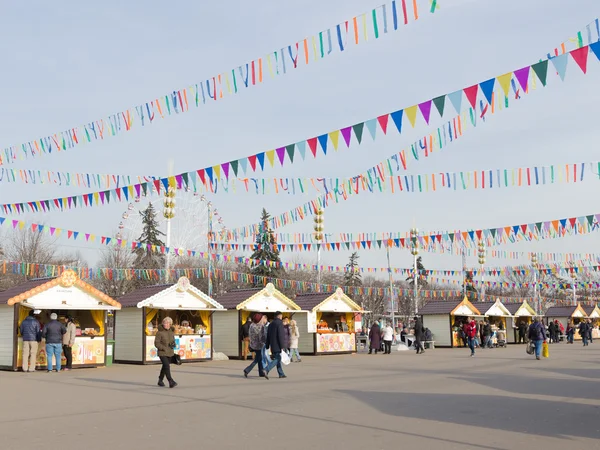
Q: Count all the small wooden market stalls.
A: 9